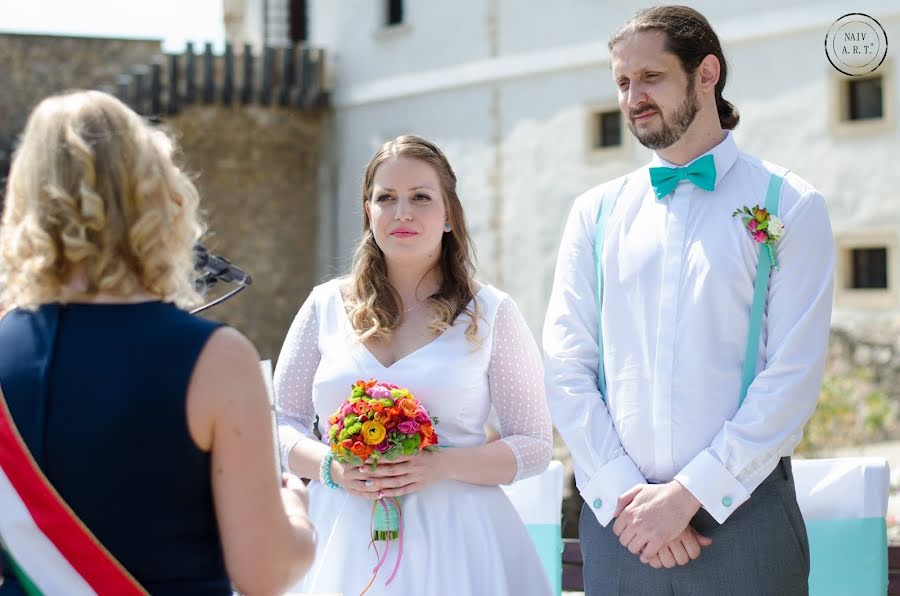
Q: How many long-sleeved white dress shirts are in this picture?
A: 1